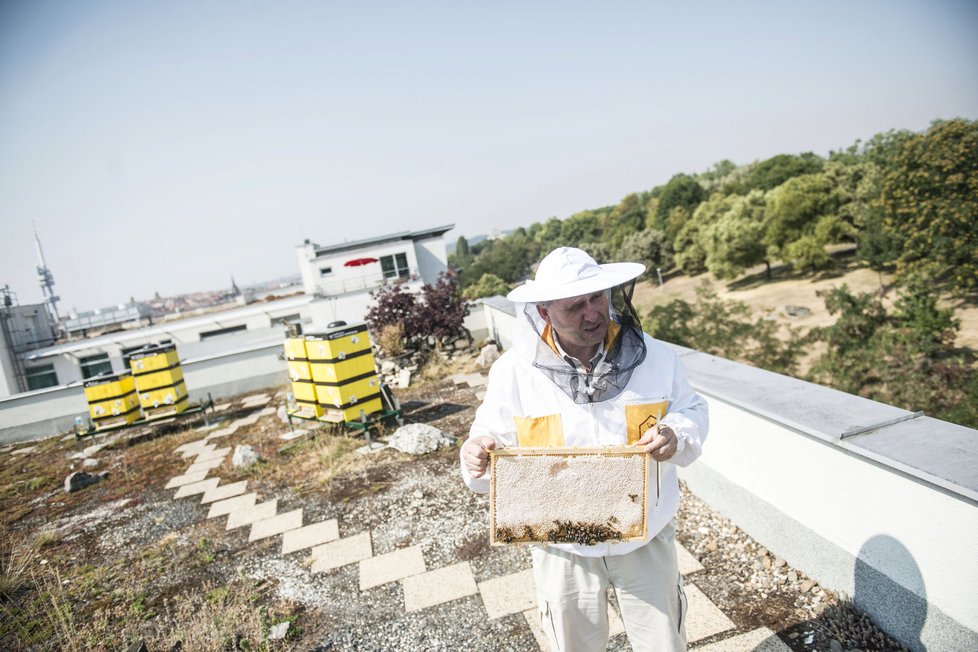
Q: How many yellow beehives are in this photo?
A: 4